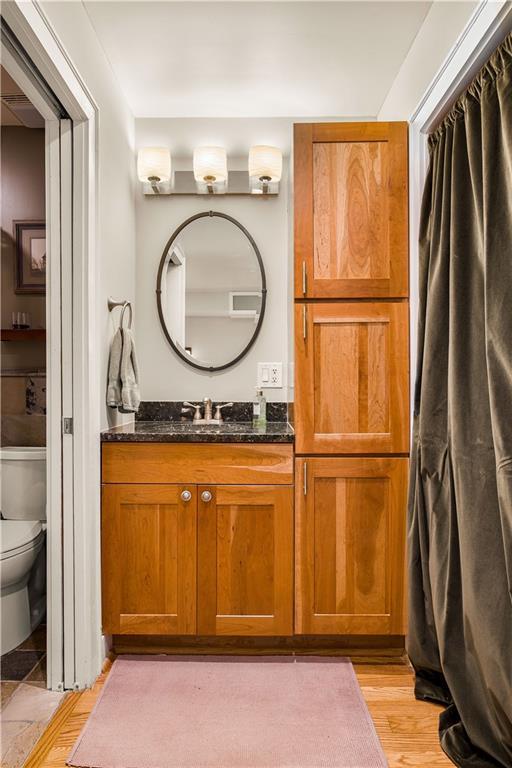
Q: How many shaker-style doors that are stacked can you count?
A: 3